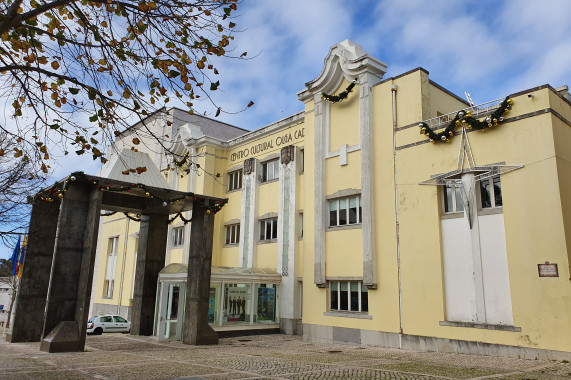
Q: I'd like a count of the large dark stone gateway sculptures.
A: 1